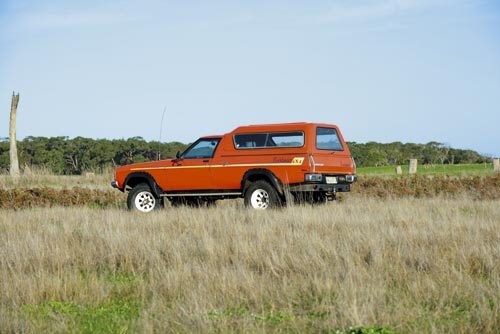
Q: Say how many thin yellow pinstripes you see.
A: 1